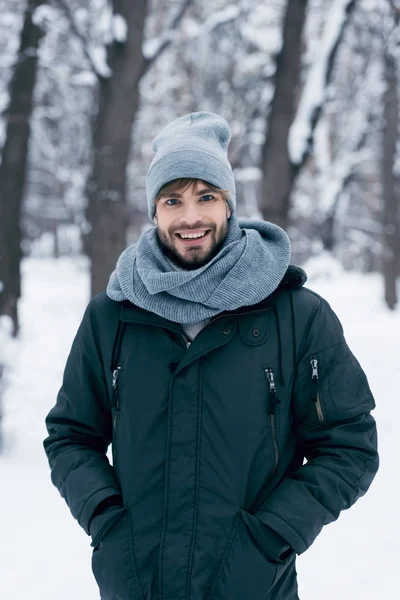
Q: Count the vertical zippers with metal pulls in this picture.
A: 3